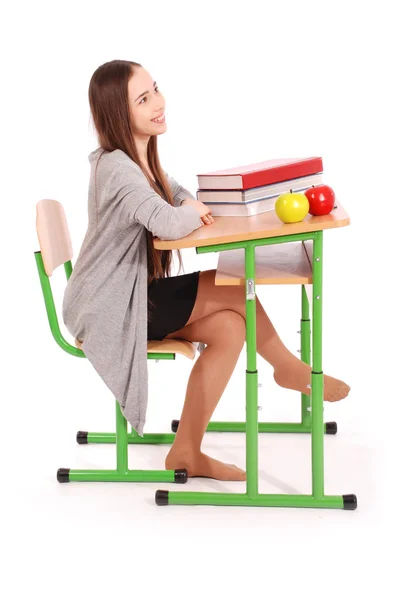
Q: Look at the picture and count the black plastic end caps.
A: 7